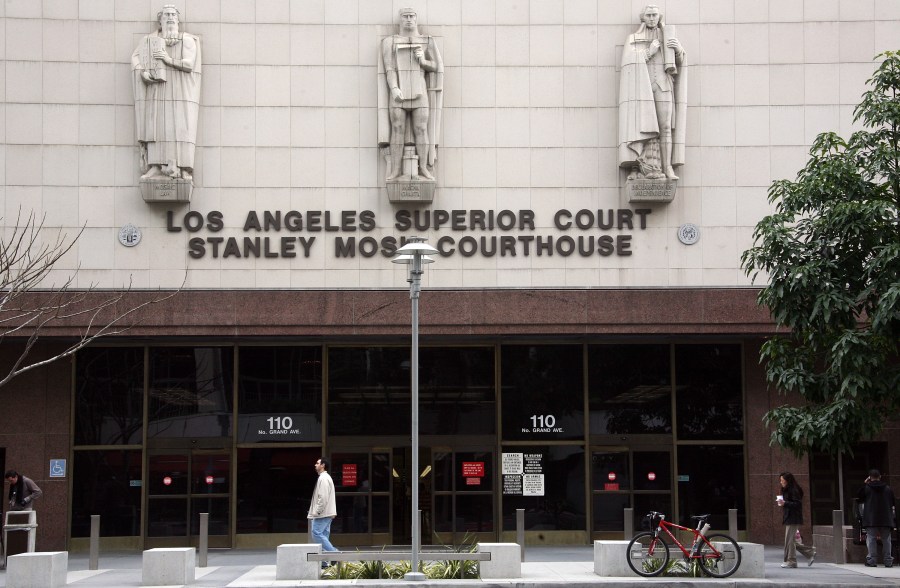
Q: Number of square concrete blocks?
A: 6